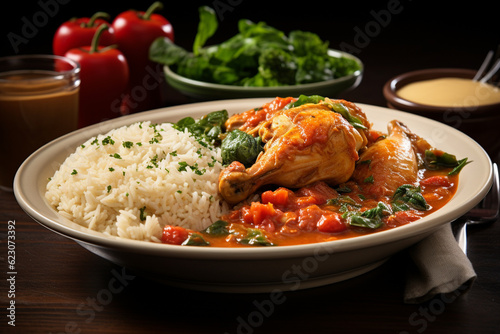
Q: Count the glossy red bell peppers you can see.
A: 3